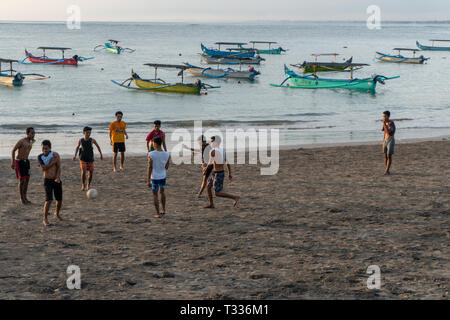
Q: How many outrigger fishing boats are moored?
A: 12